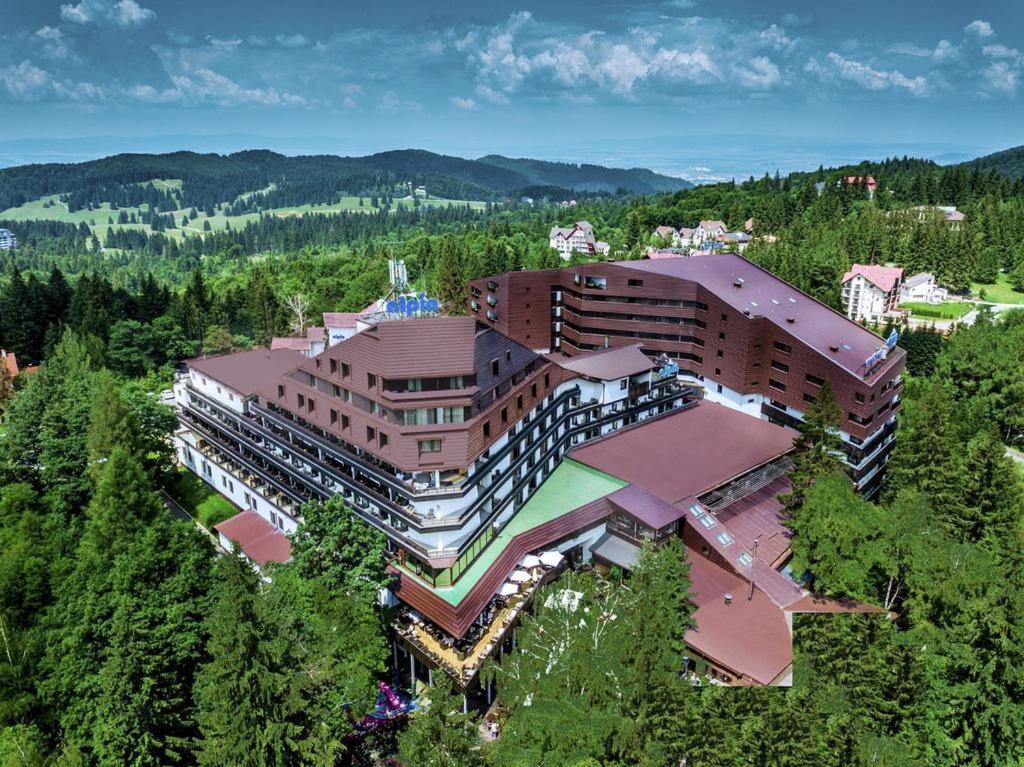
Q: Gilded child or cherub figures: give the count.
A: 0